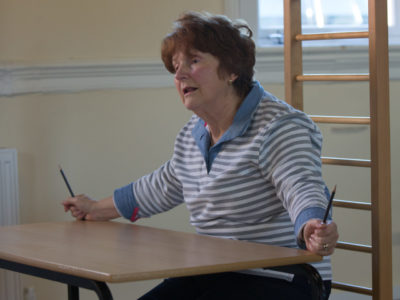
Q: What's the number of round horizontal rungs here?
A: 7